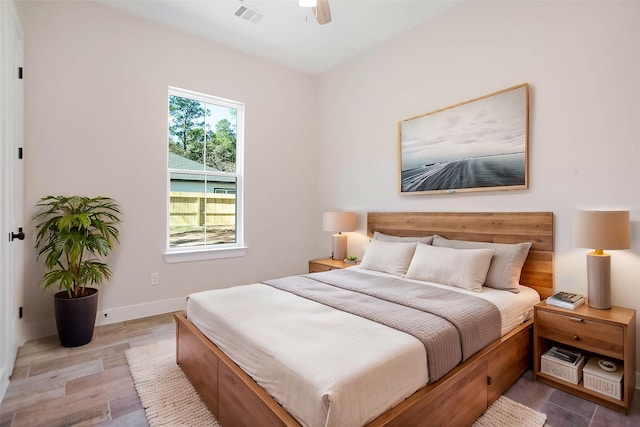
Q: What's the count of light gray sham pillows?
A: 2